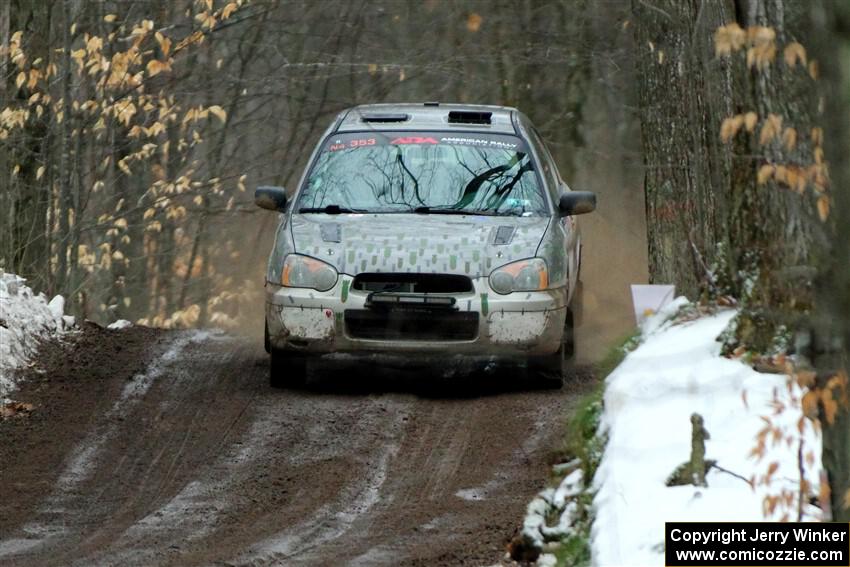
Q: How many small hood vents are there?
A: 2